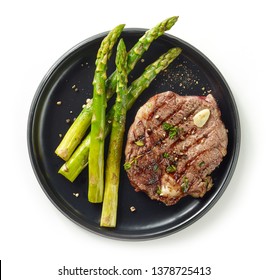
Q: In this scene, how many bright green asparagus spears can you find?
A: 4